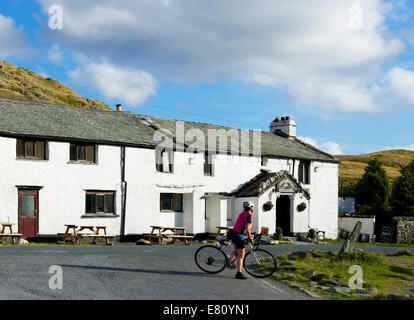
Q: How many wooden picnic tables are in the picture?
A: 4